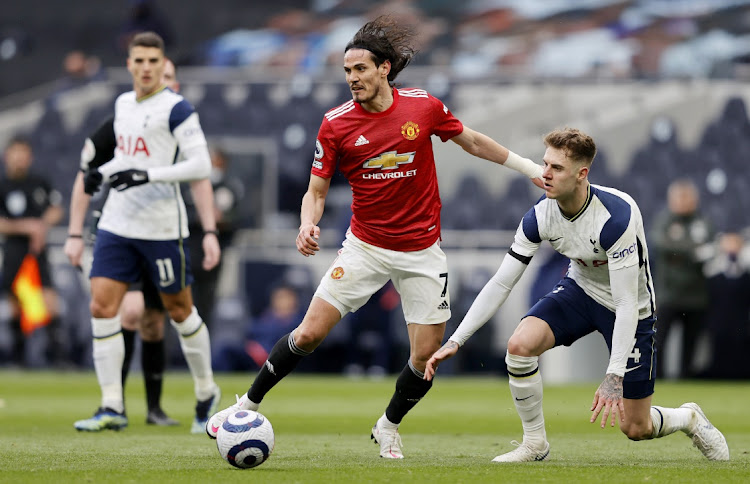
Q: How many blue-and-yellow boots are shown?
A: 2